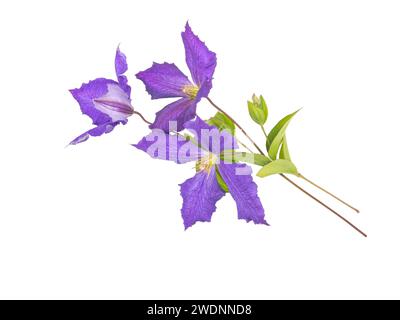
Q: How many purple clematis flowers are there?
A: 3